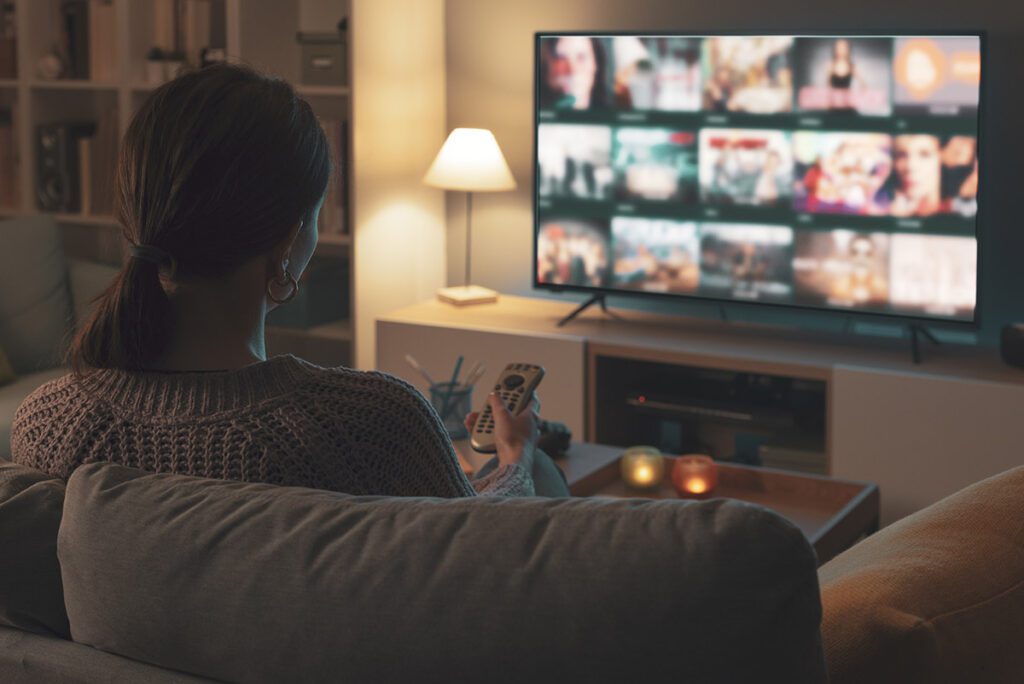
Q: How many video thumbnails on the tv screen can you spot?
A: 15